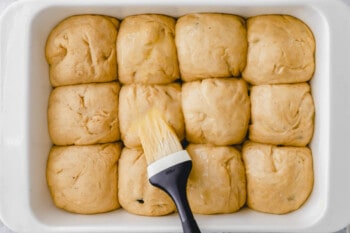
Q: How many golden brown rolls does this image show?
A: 12